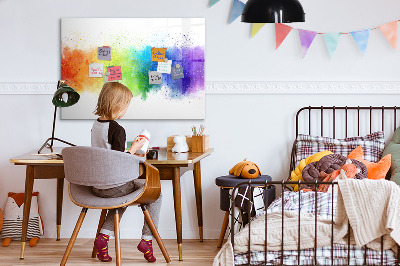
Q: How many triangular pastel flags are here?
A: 8